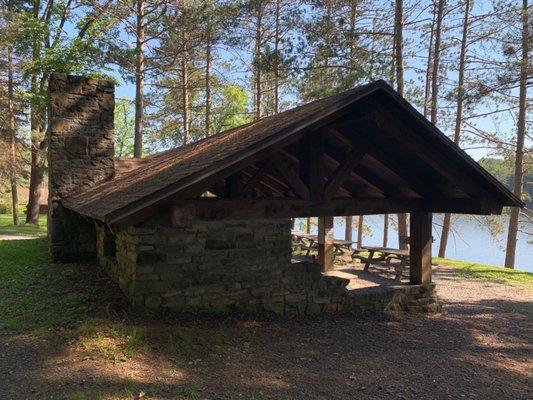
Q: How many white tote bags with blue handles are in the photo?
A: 0